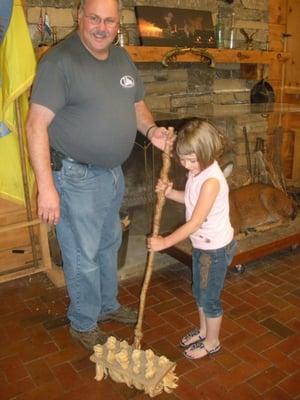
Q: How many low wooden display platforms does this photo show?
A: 1